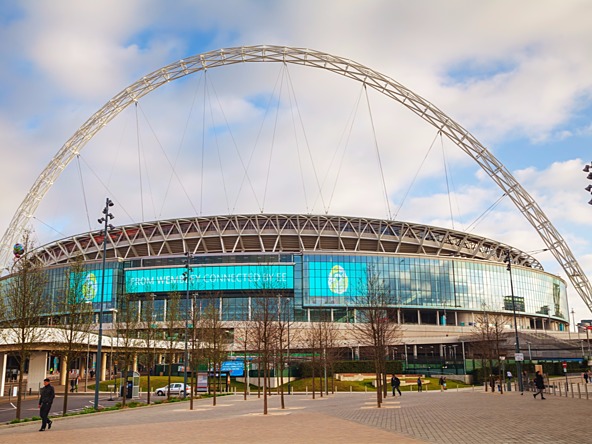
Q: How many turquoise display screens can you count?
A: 3